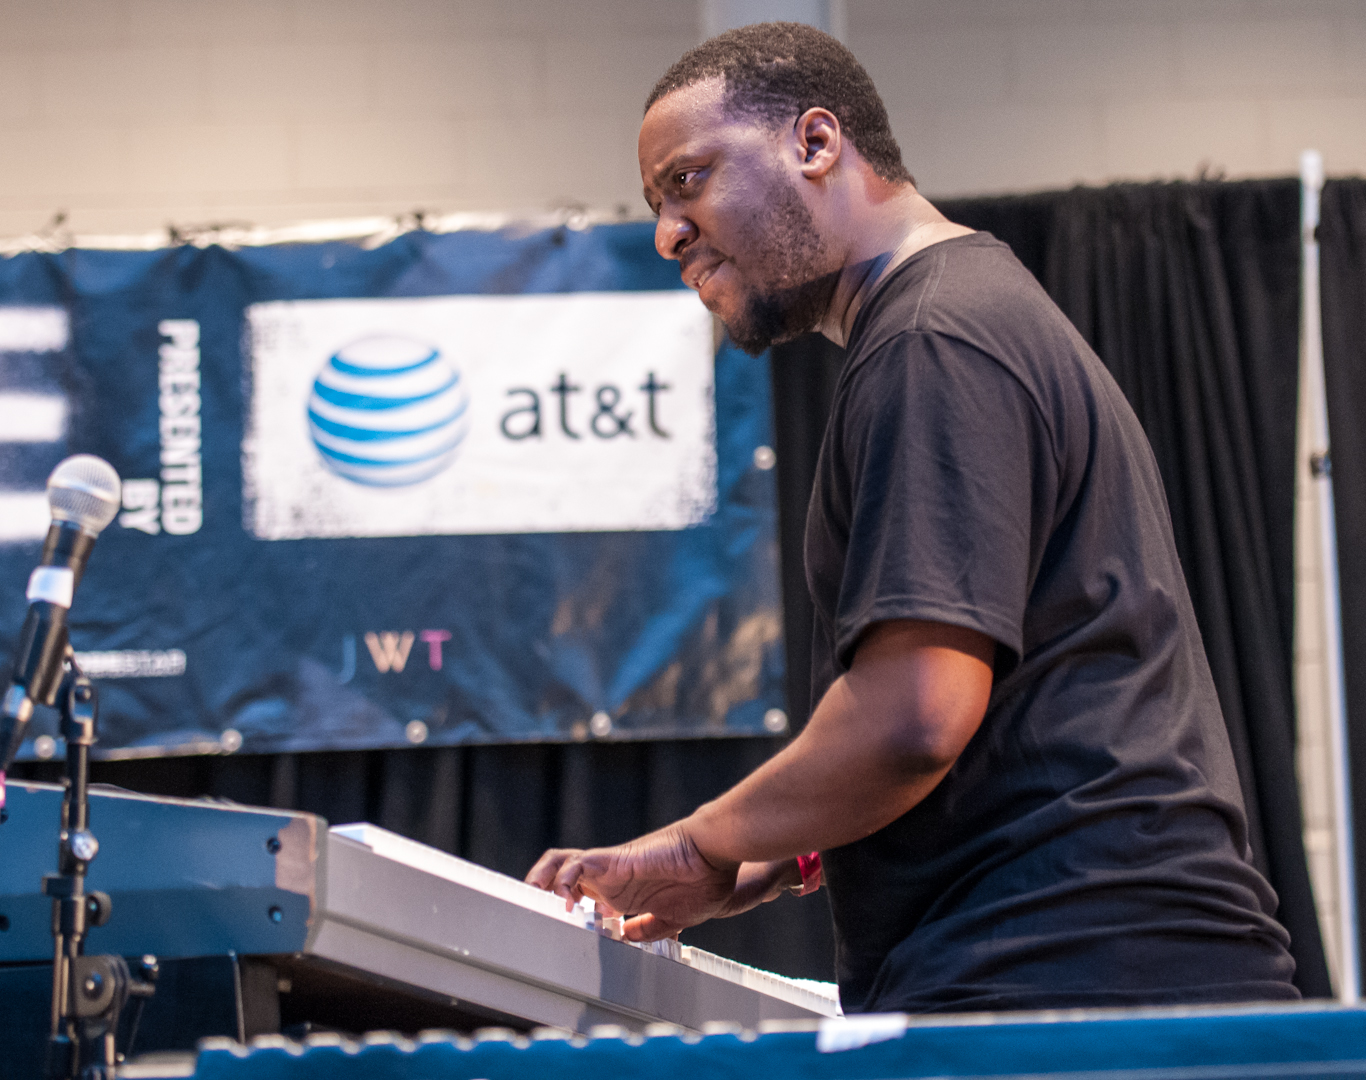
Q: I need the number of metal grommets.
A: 6